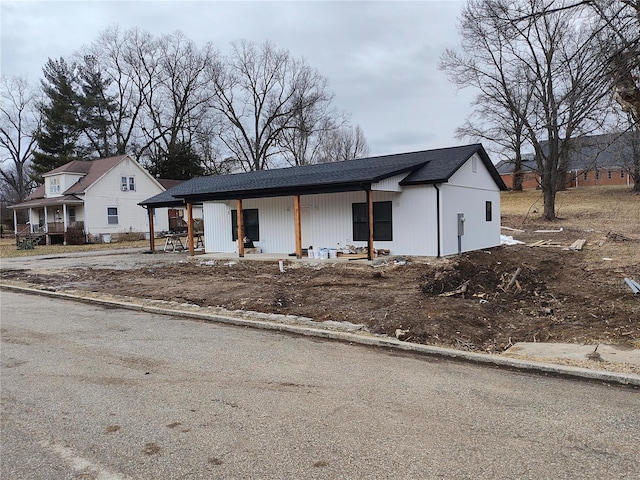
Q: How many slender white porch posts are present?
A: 4